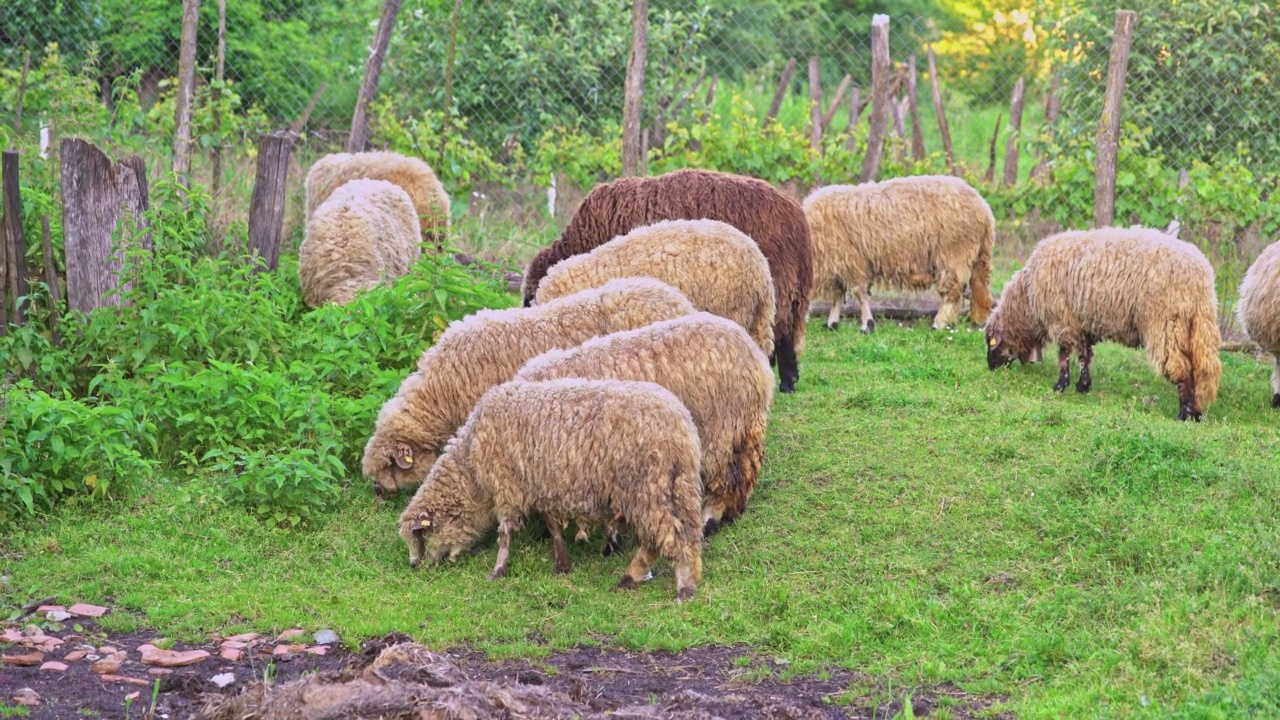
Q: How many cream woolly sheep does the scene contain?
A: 9